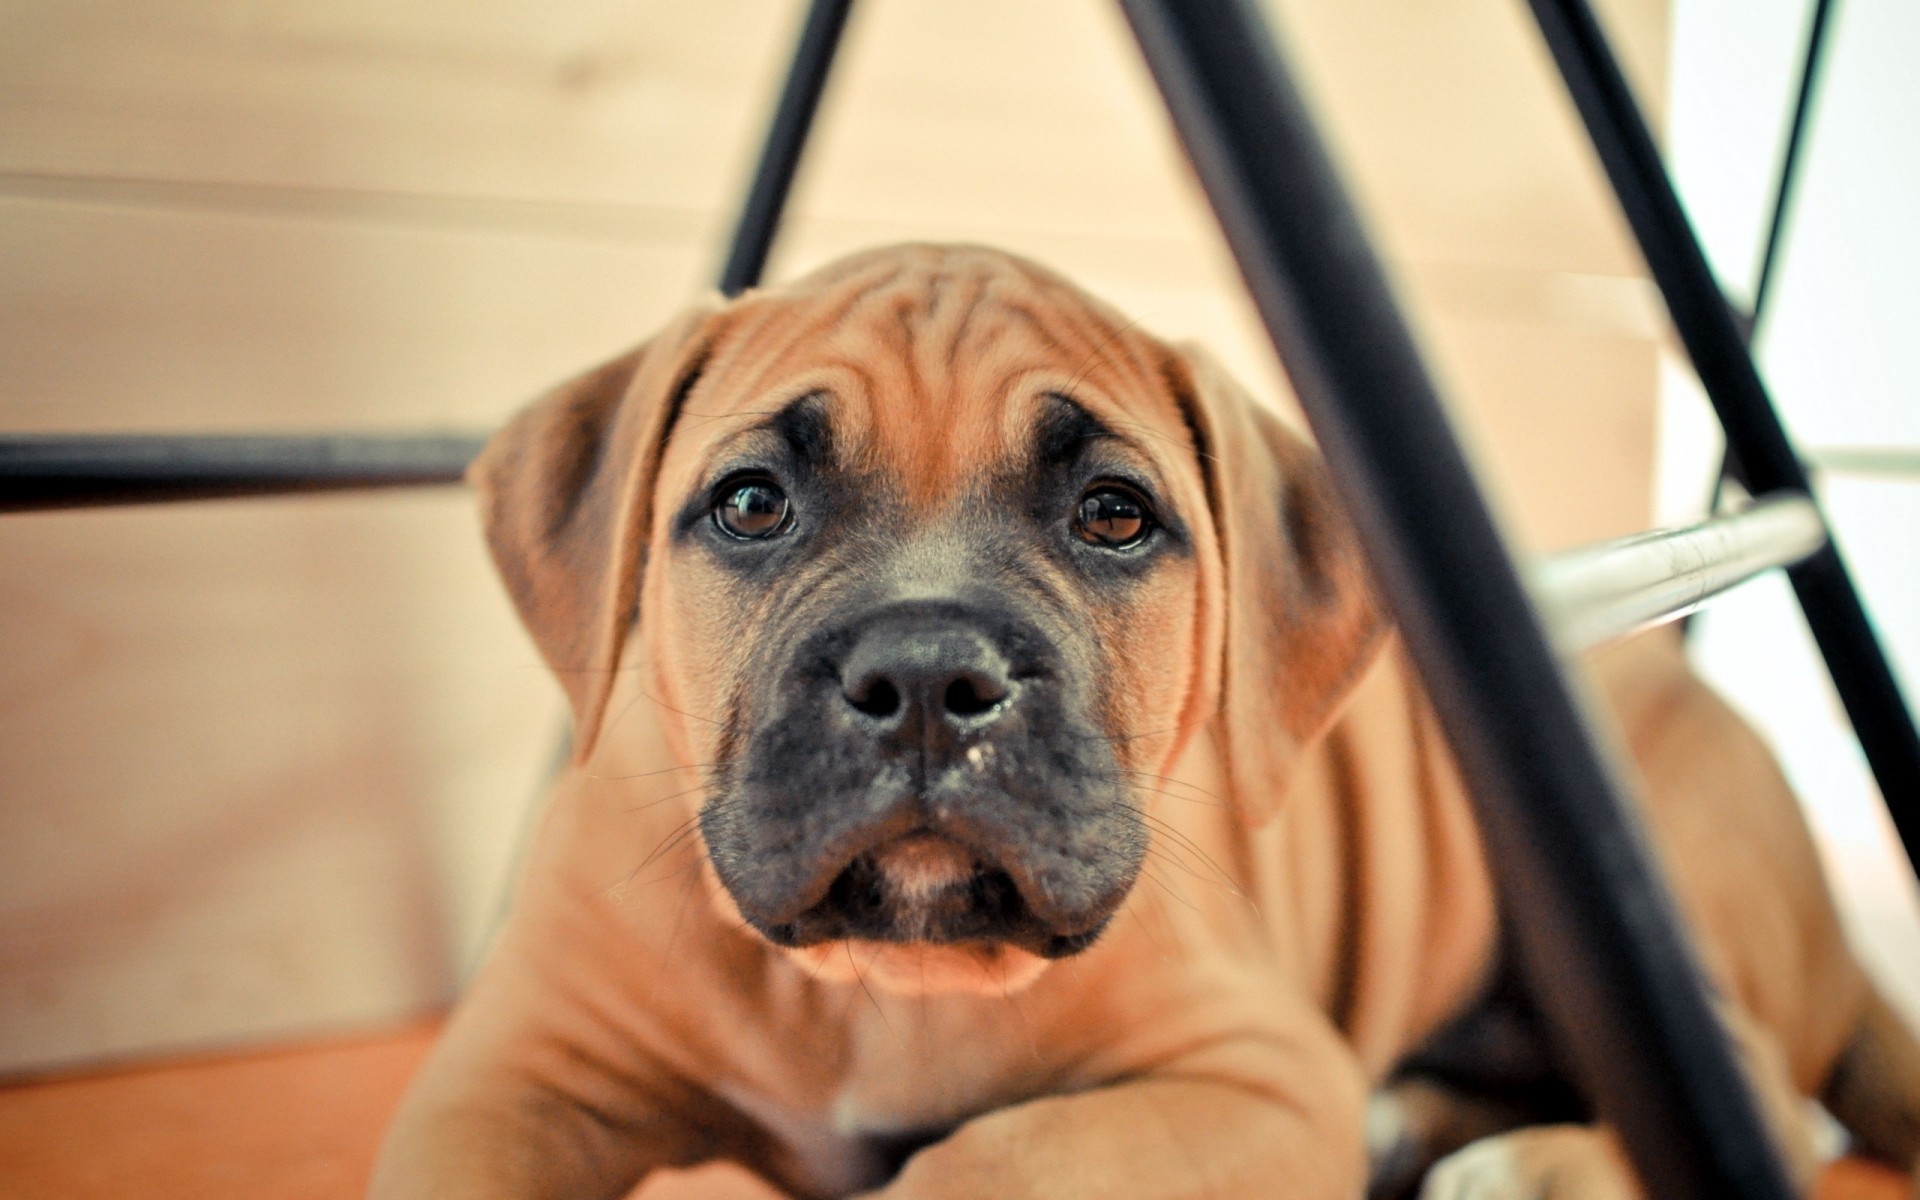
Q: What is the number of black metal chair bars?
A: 5